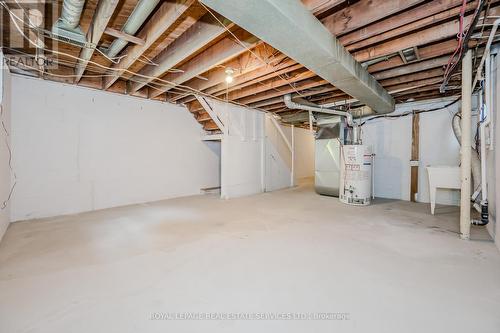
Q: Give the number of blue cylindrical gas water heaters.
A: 0